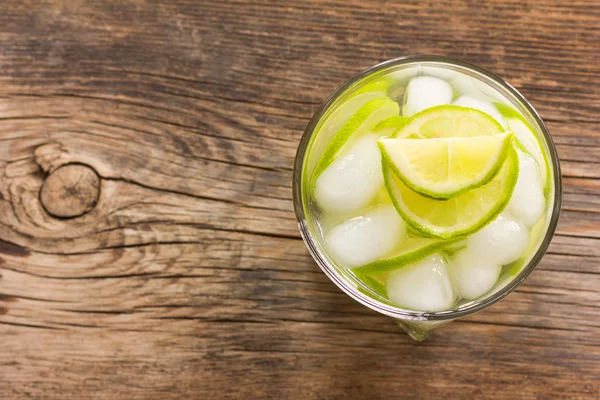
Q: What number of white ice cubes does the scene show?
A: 8